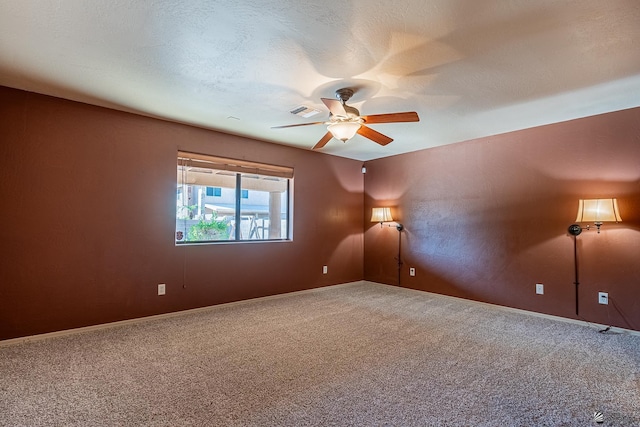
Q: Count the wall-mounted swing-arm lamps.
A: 2